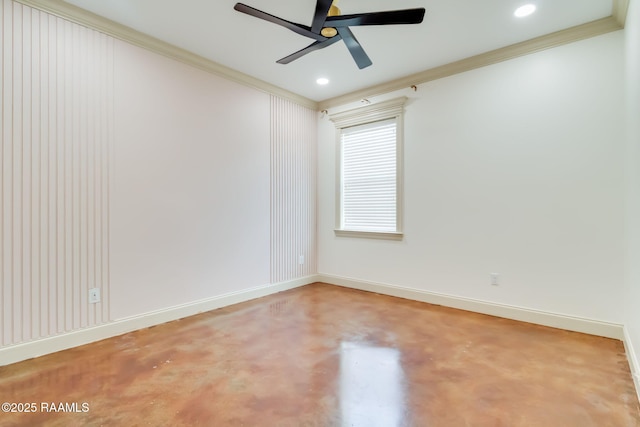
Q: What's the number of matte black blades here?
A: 5